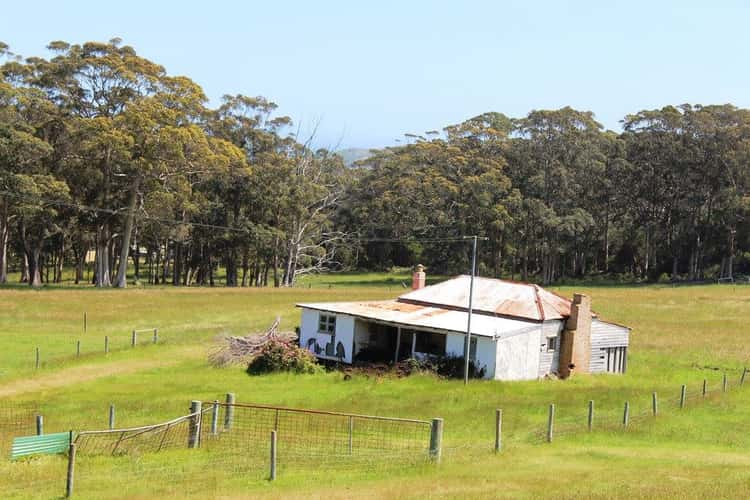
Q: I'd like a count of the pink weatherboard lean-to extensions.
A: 0